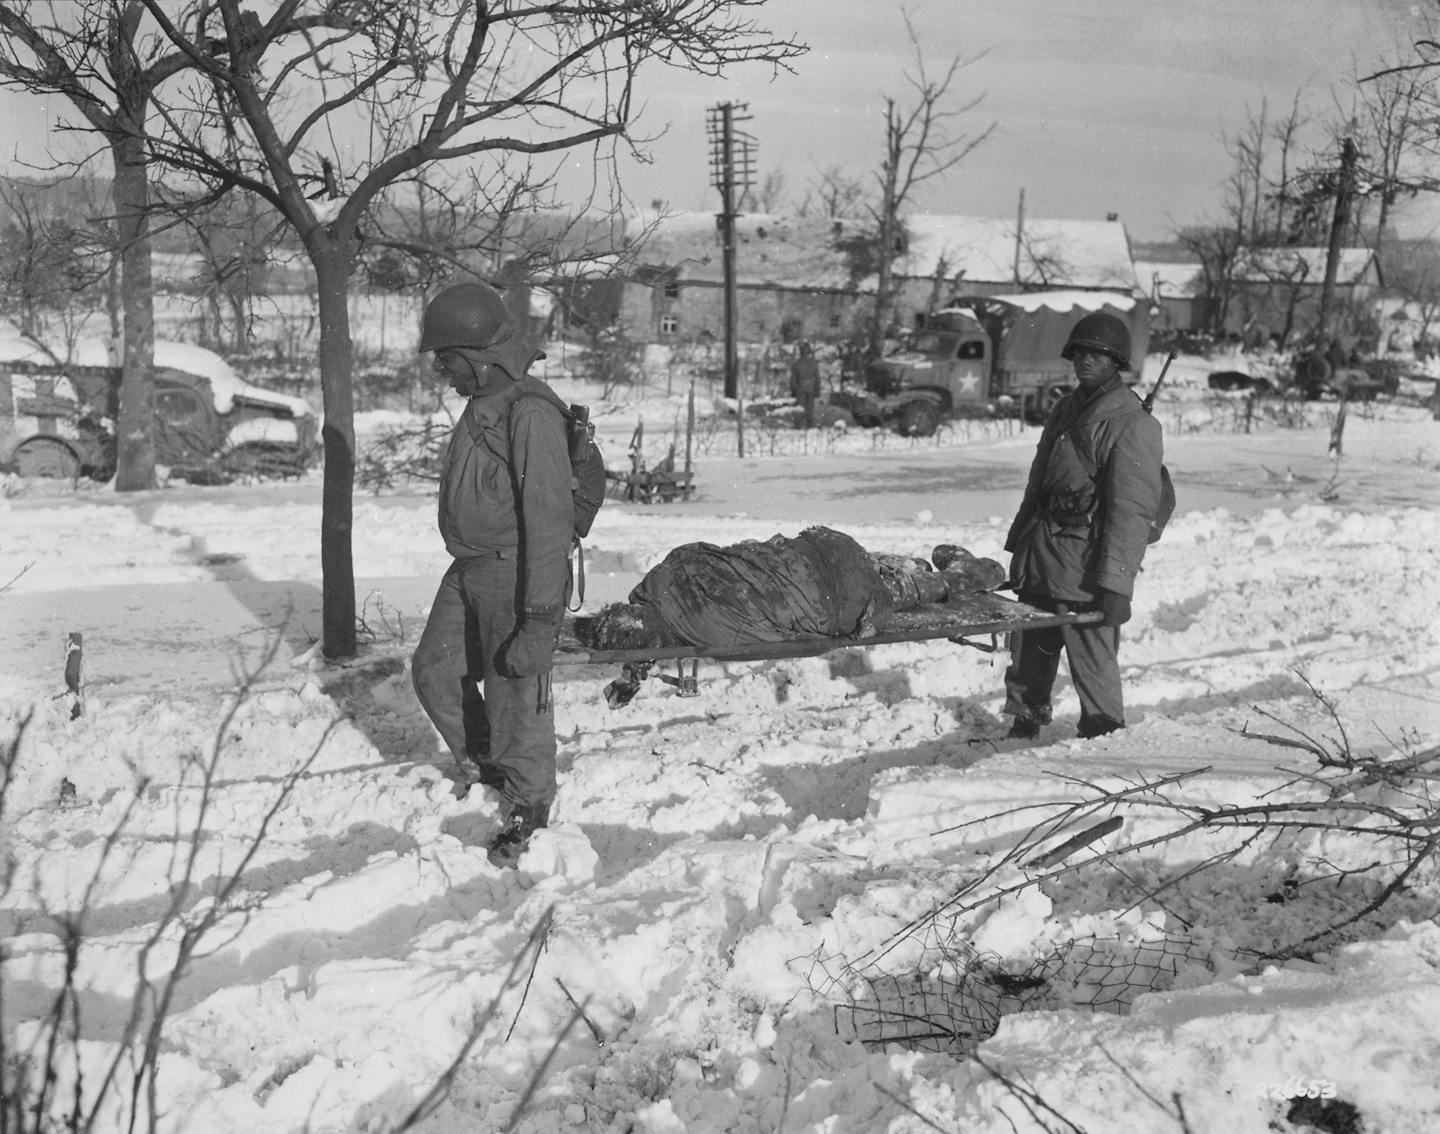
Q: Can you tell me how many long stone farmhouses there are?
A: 1